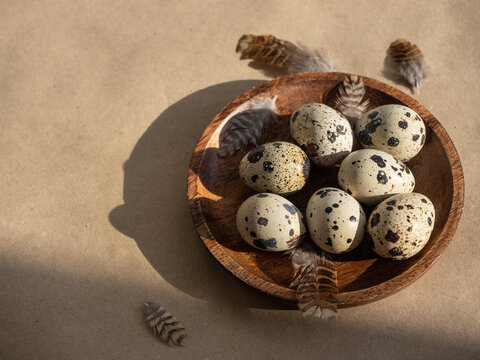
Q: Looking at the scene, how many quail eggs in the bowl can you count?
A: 7